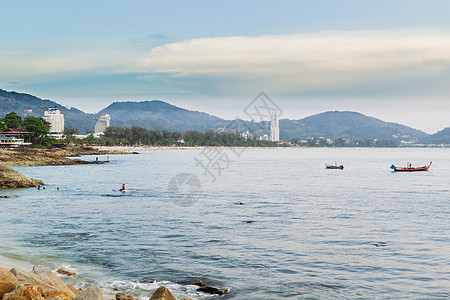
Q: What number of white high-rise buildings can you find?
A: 3